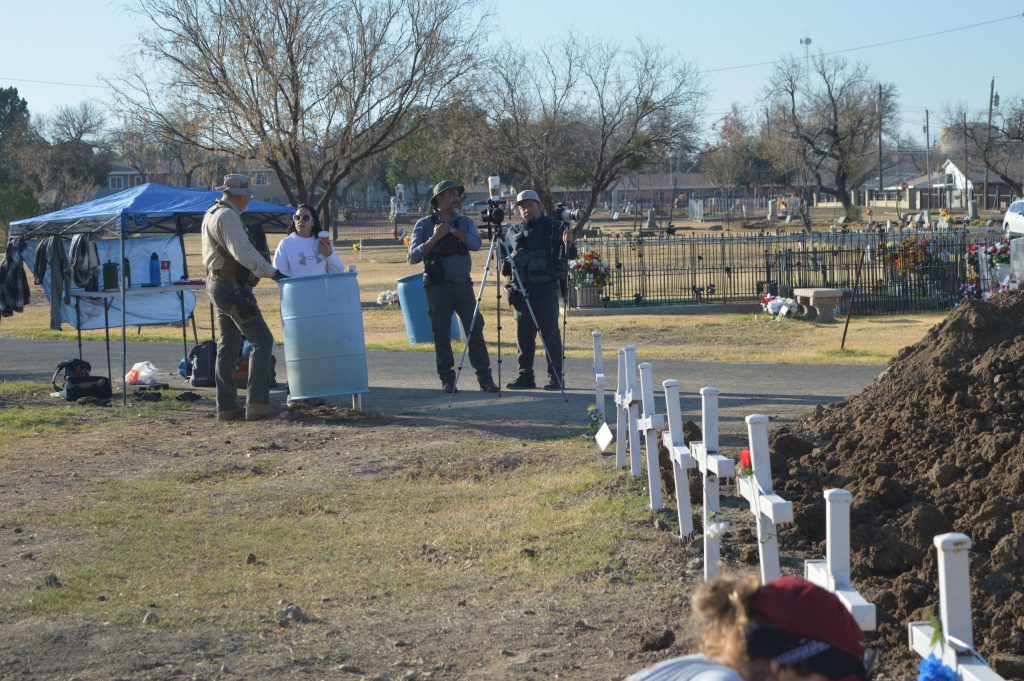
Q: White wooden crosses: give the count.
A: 9